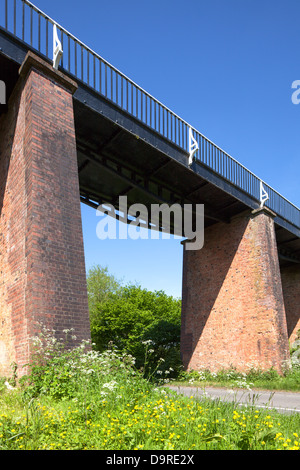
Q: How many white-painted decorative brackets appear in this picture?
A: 3